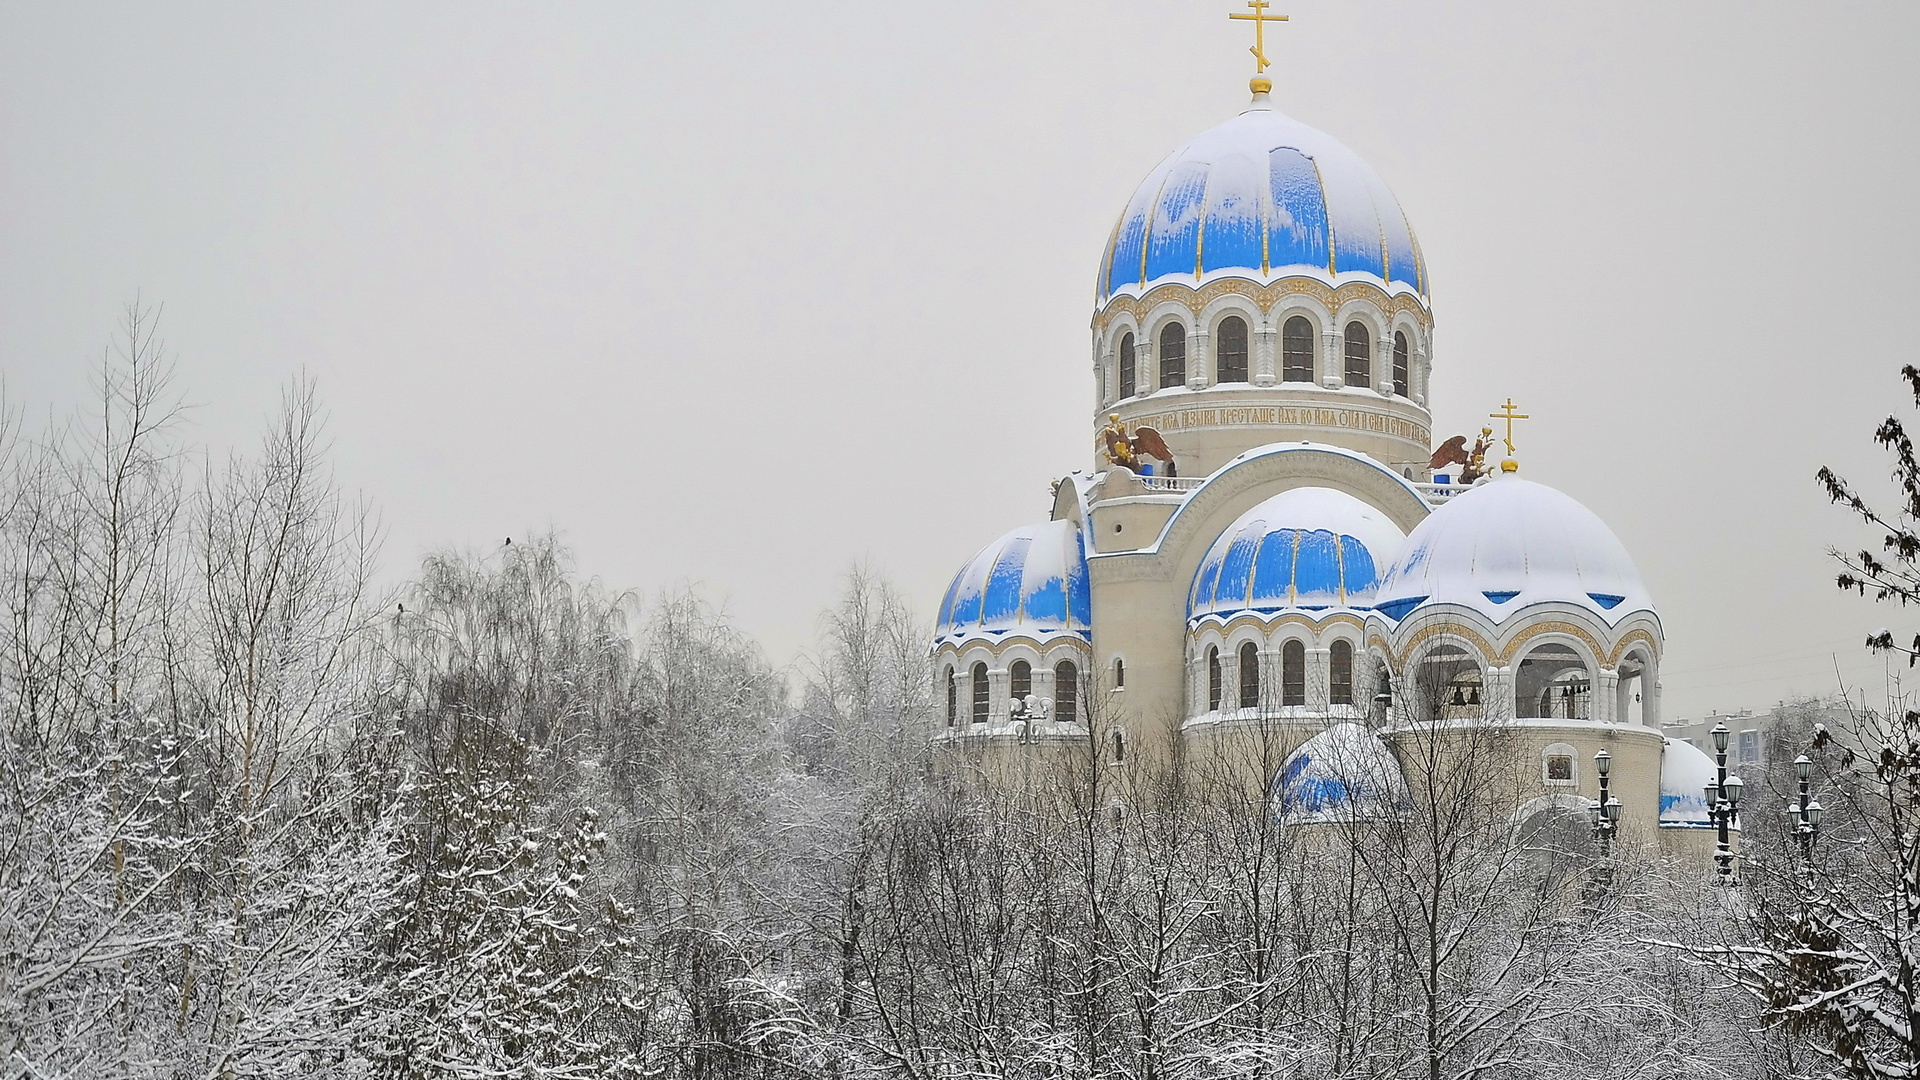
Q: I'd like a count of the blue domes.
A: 6